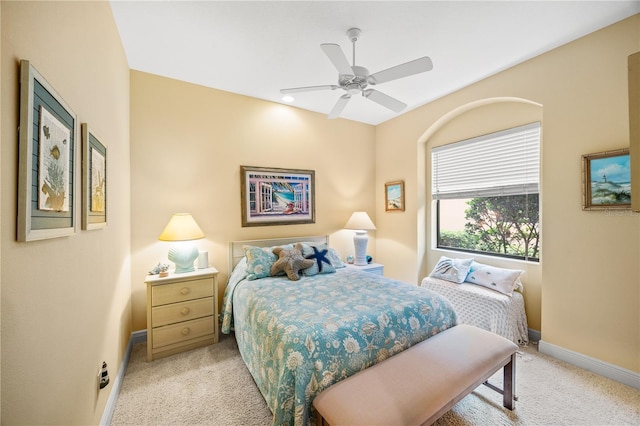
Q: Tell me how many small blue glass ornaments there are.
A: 2